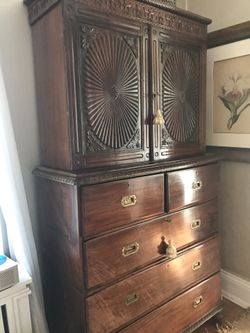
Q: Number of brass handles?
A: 7